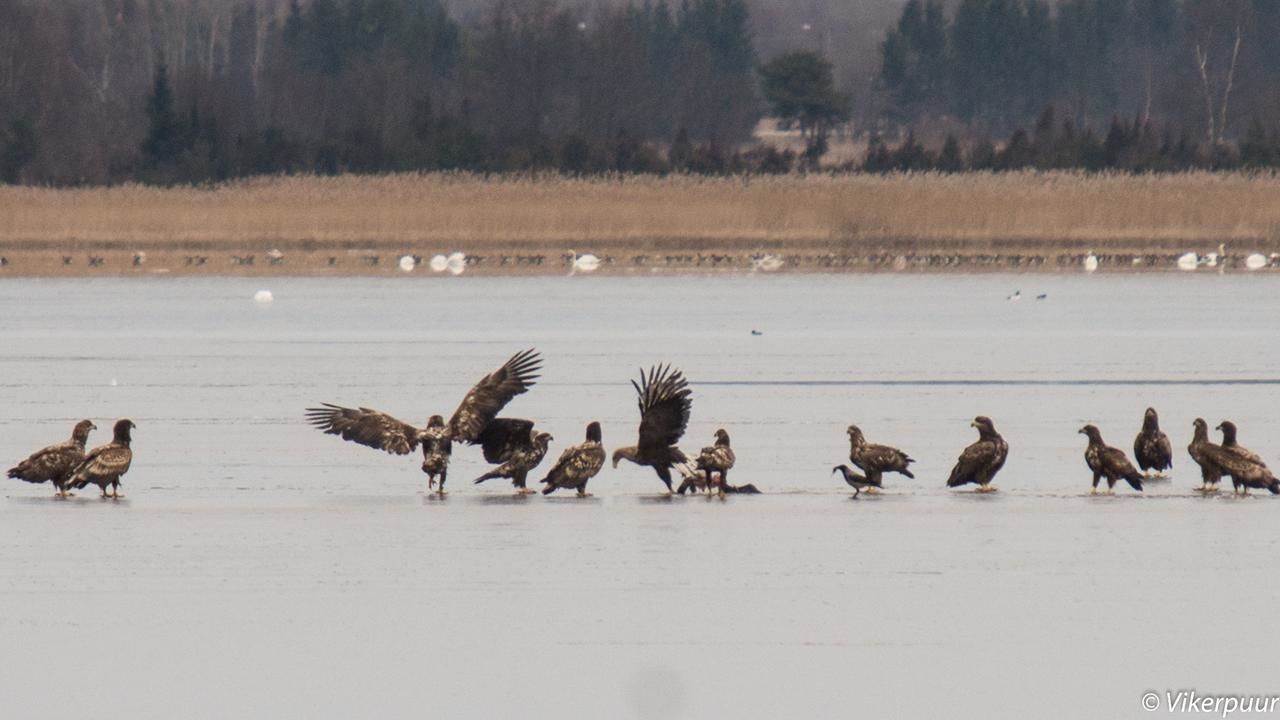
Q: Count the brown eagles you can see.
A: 13